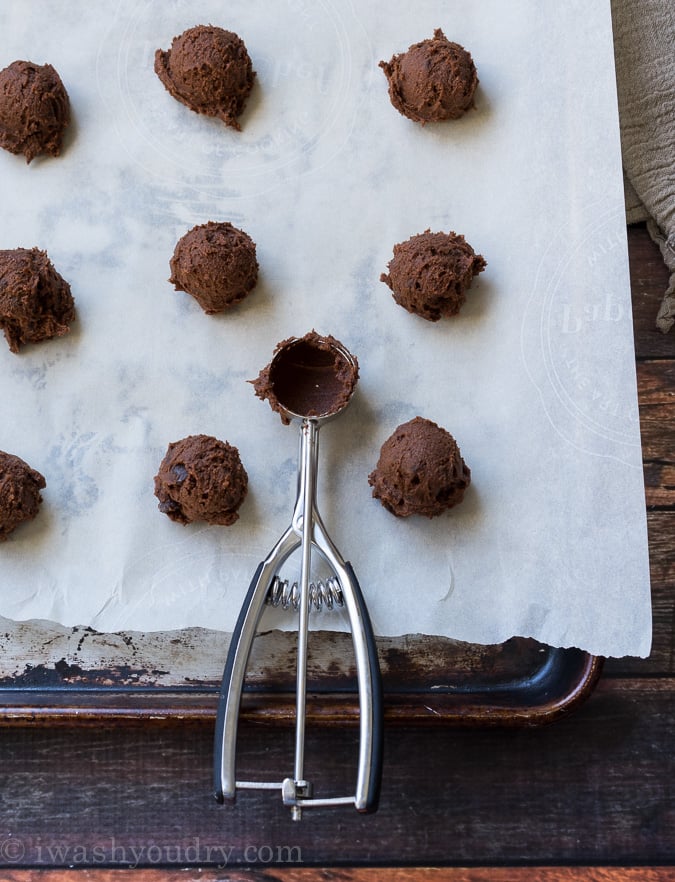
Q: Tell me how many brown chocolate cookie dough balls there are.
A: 9